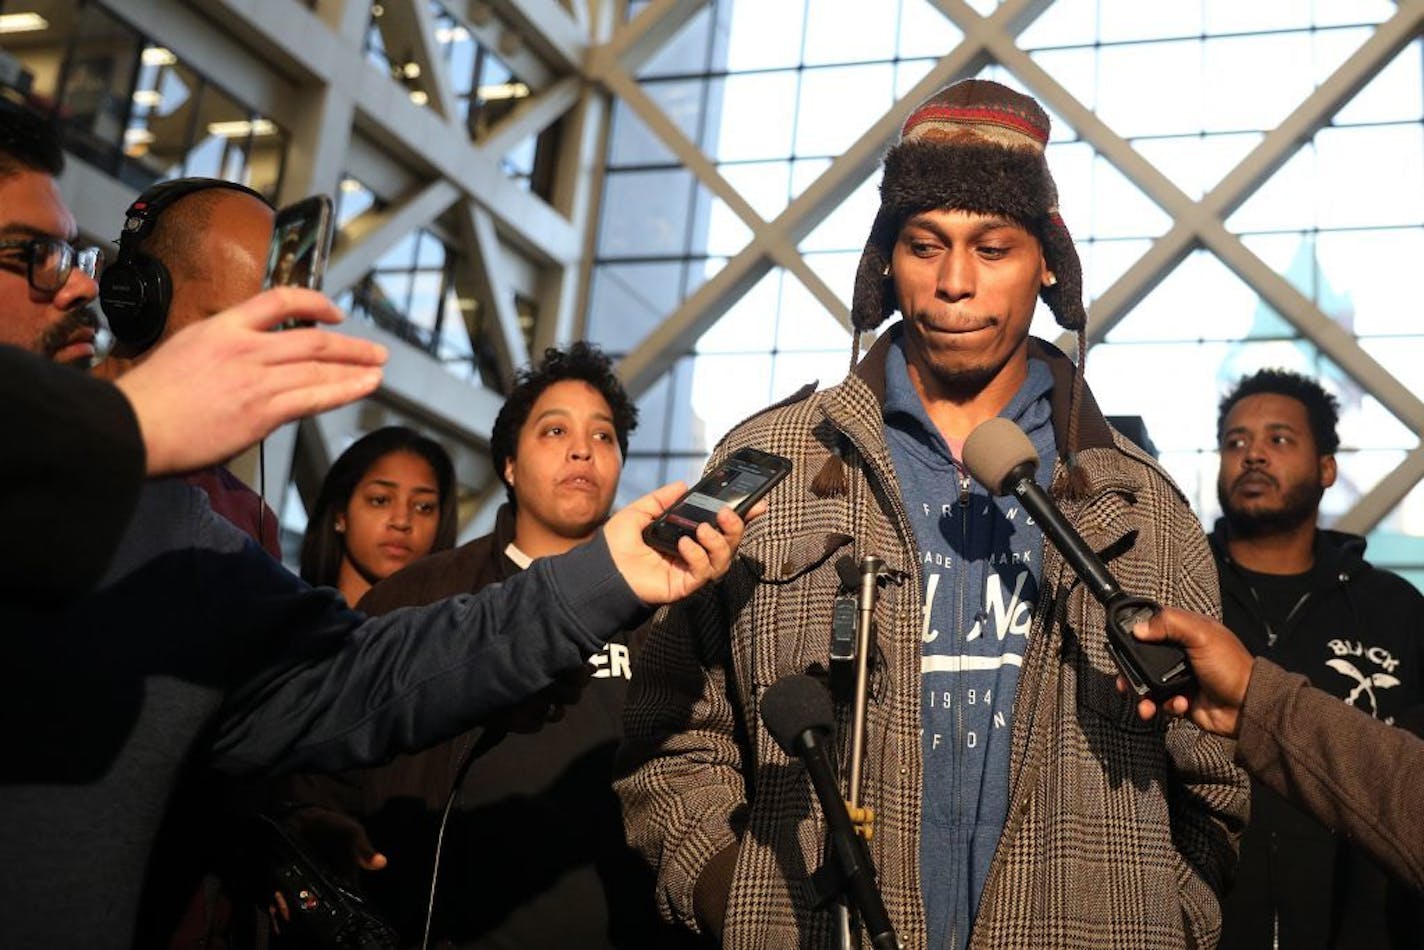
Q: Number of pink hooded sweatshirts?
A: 0